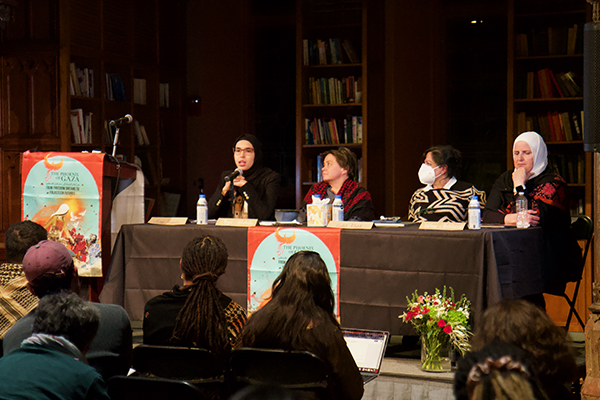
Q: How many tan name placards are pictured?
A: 4